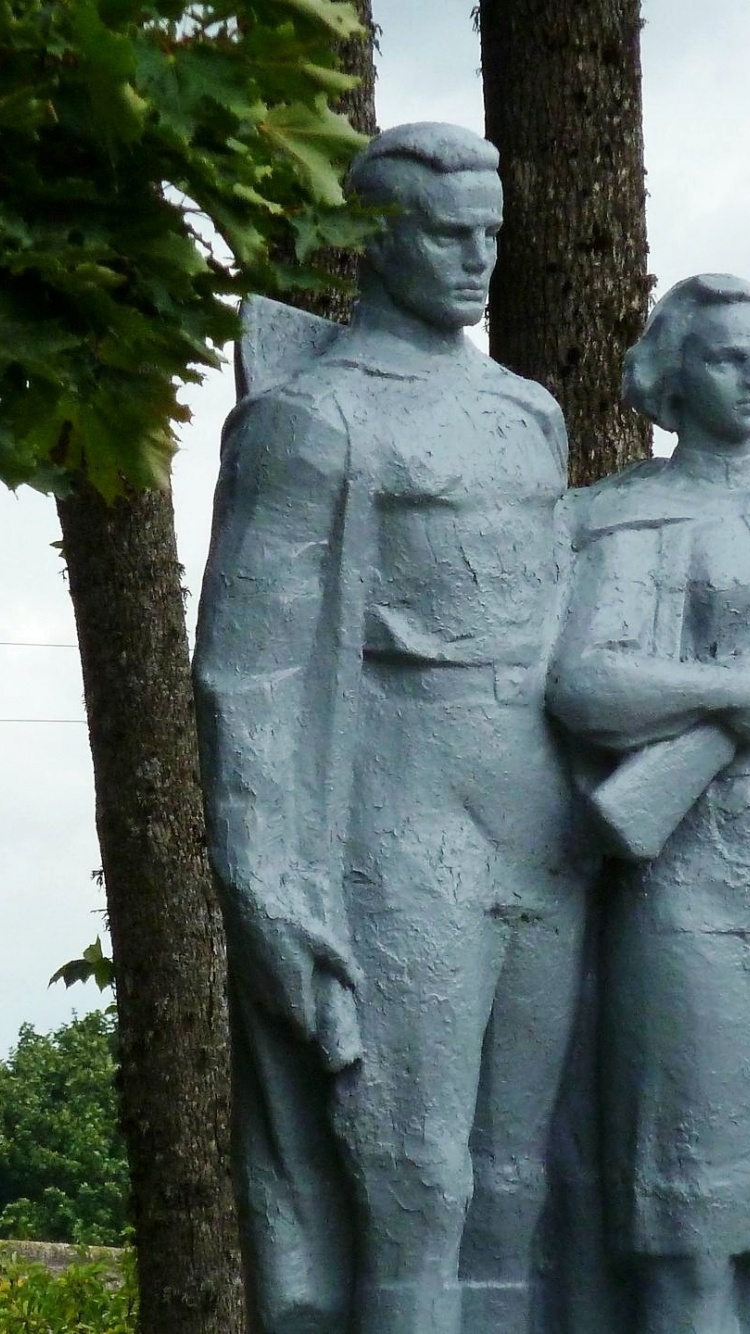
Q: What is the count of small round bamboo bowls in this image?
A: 0